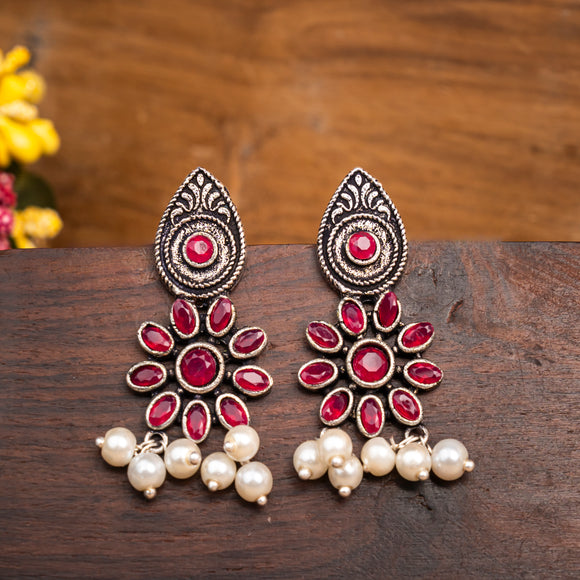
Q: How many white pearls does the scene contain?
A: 12